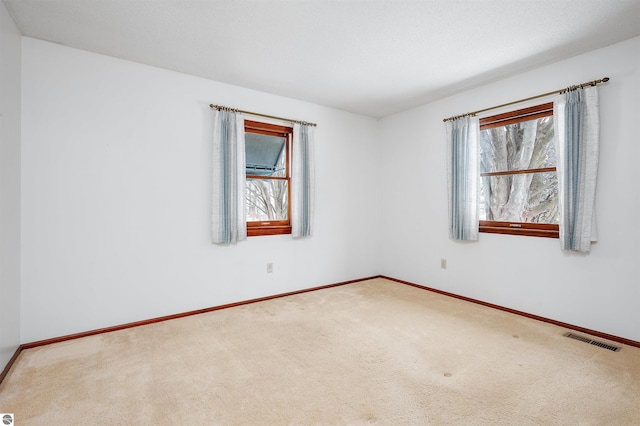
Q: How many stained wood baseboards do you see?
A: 3